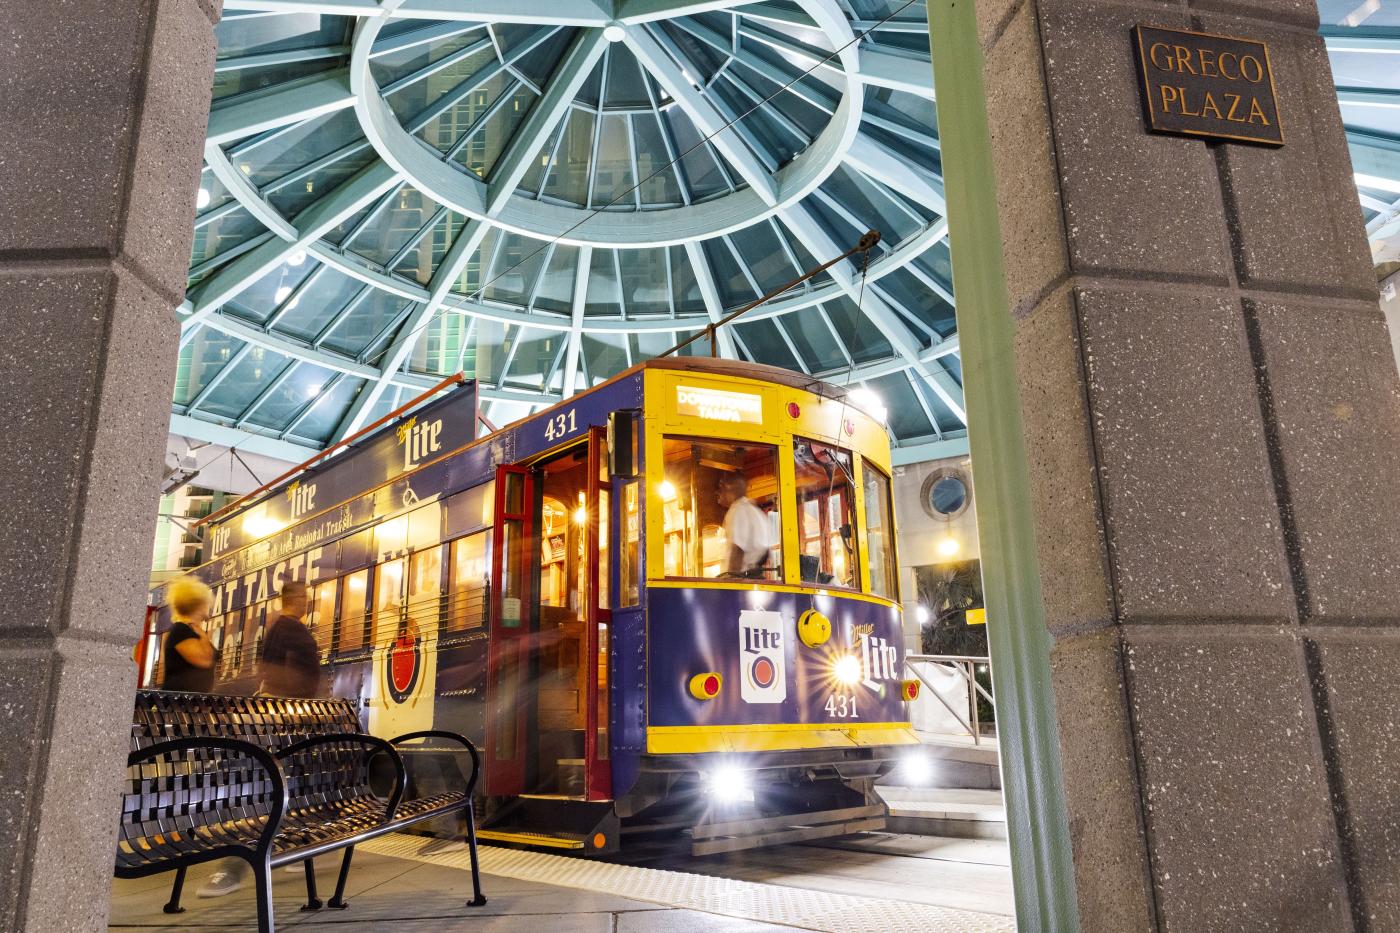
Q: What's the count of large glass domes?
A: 1